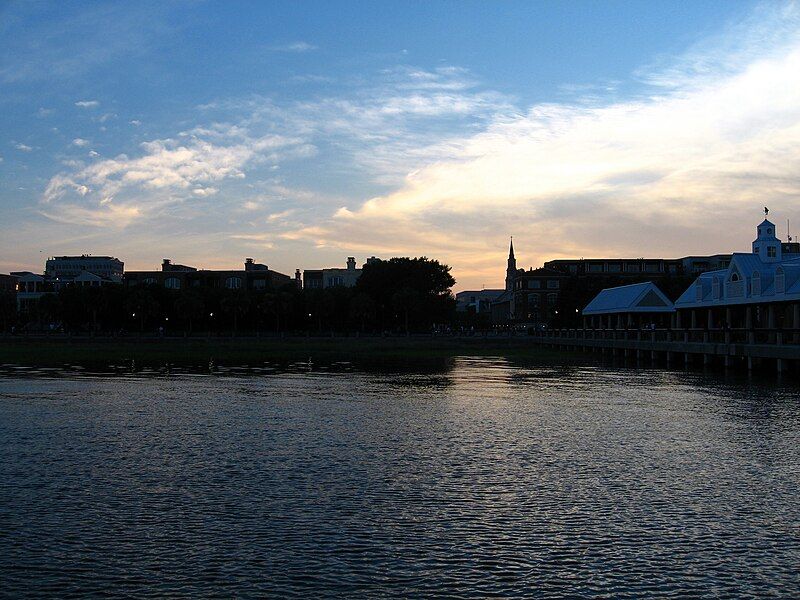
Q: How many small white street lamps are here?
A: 6